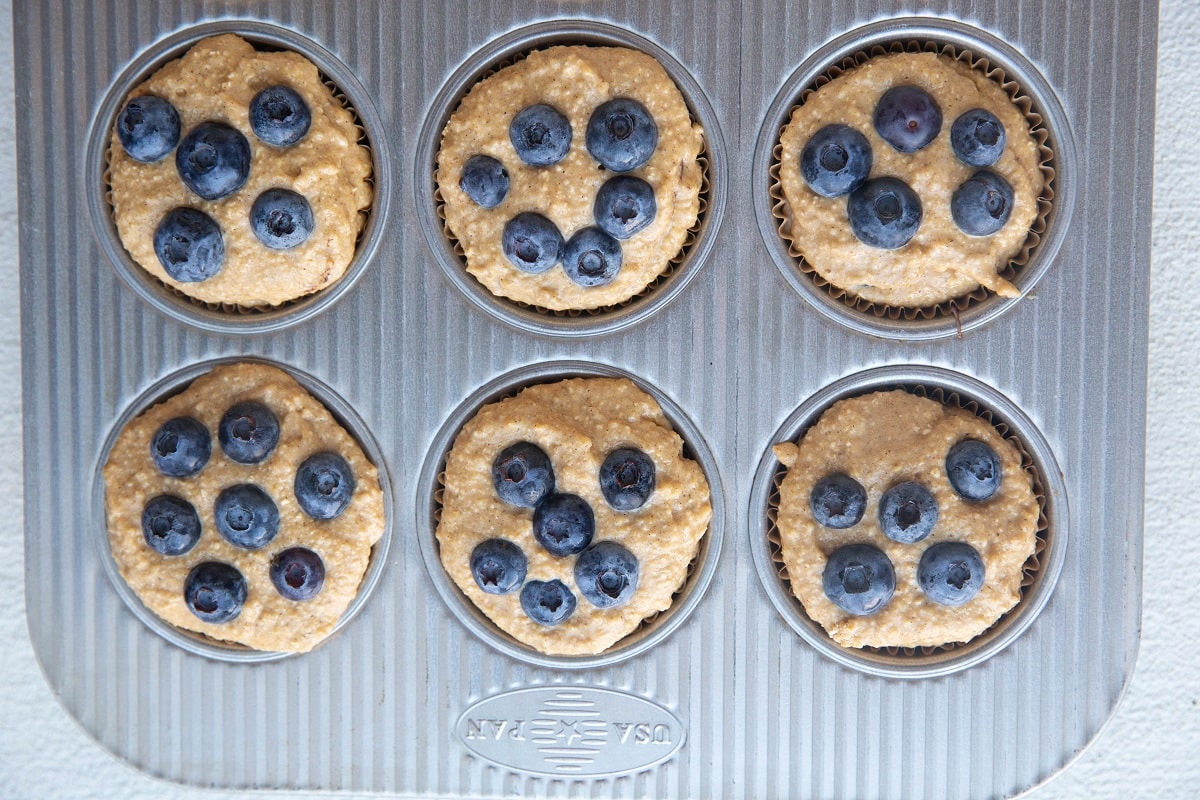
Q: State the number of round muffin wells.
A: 6